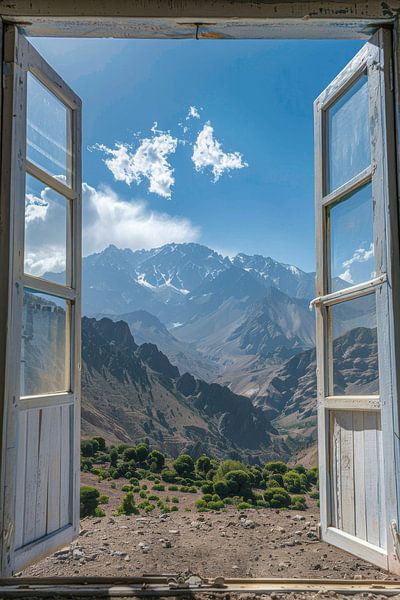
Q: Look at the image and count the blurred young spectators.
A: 0